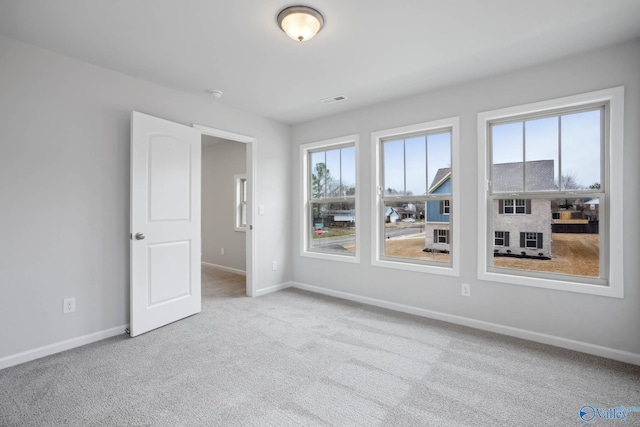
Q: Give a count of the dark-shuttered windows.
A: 5